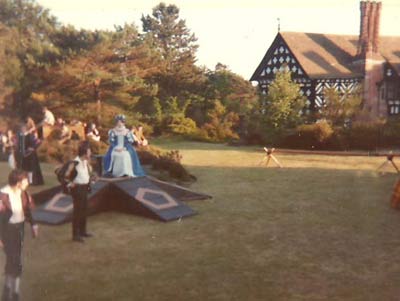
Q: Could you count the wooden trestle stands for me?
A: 2